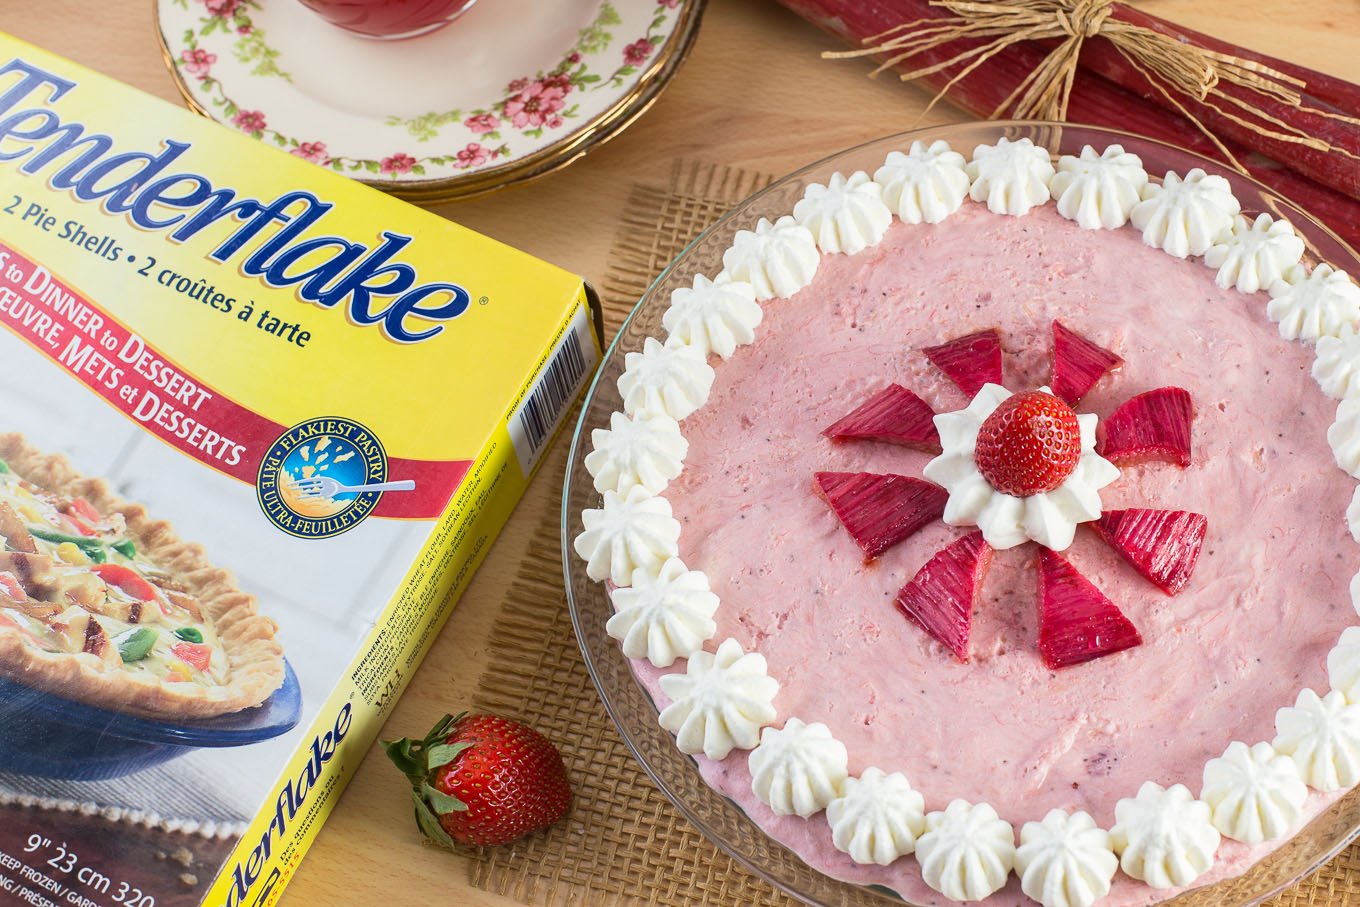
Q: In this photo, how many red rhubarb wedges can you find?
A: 8